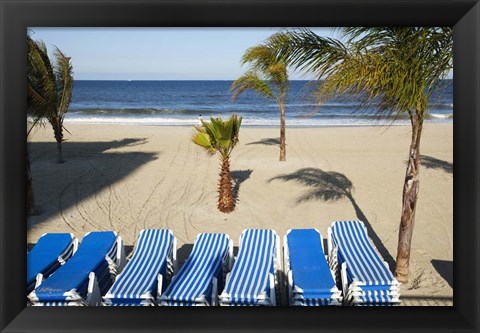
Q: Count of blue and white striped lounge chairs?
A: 4